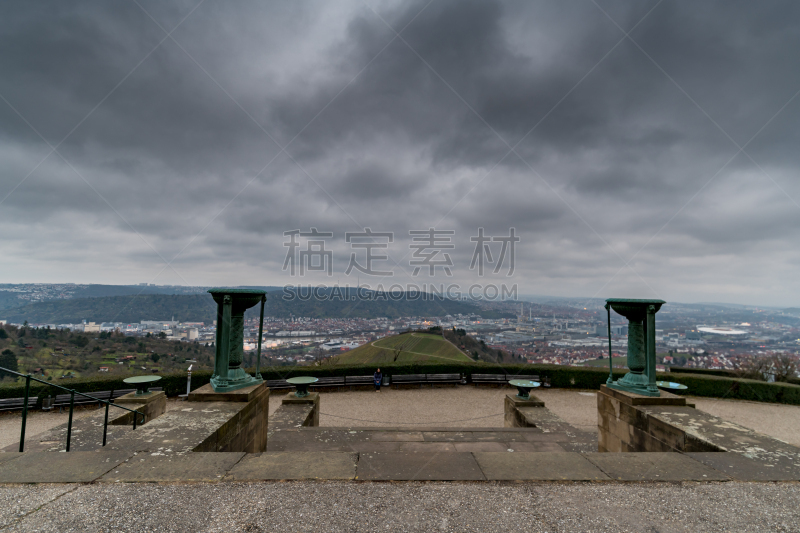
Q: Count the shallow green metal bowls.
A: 4